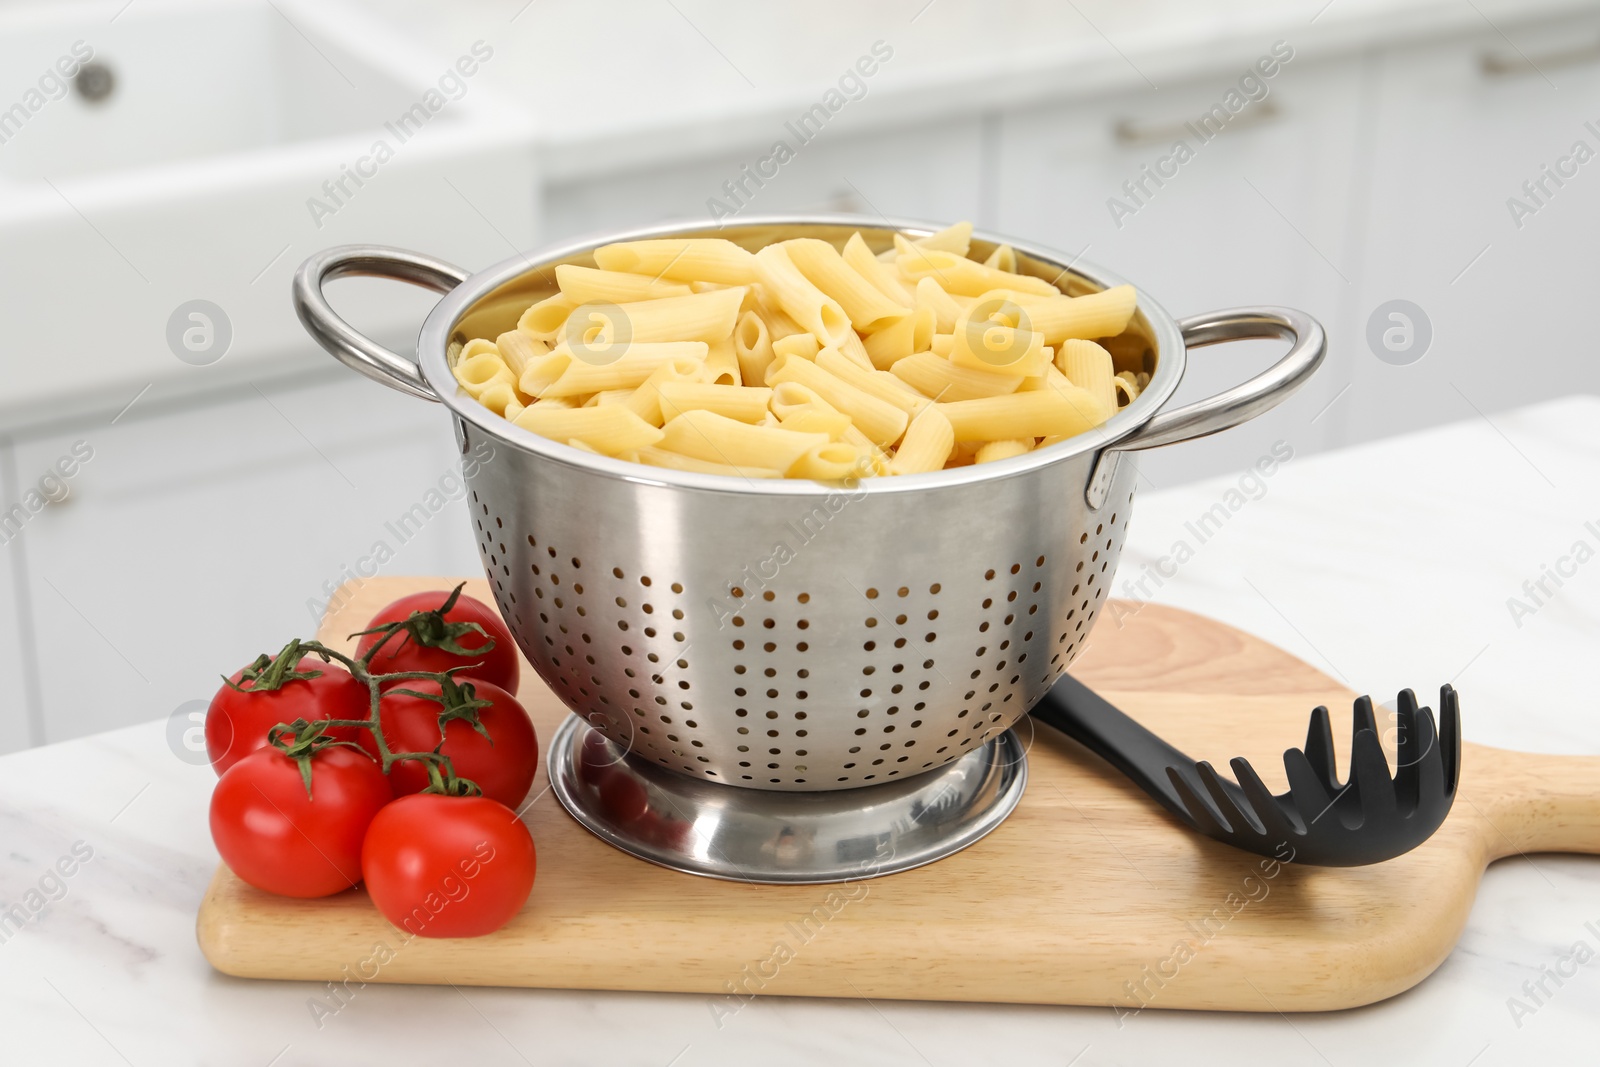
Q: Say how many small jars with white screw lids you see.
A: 0